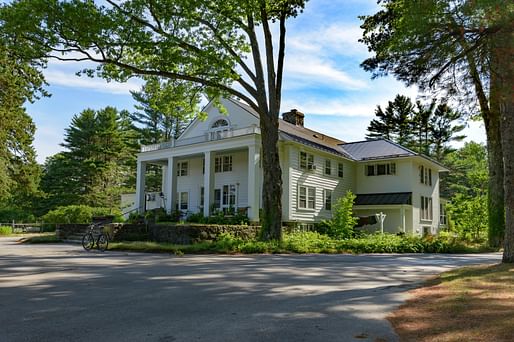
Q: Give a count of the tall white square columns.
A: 4